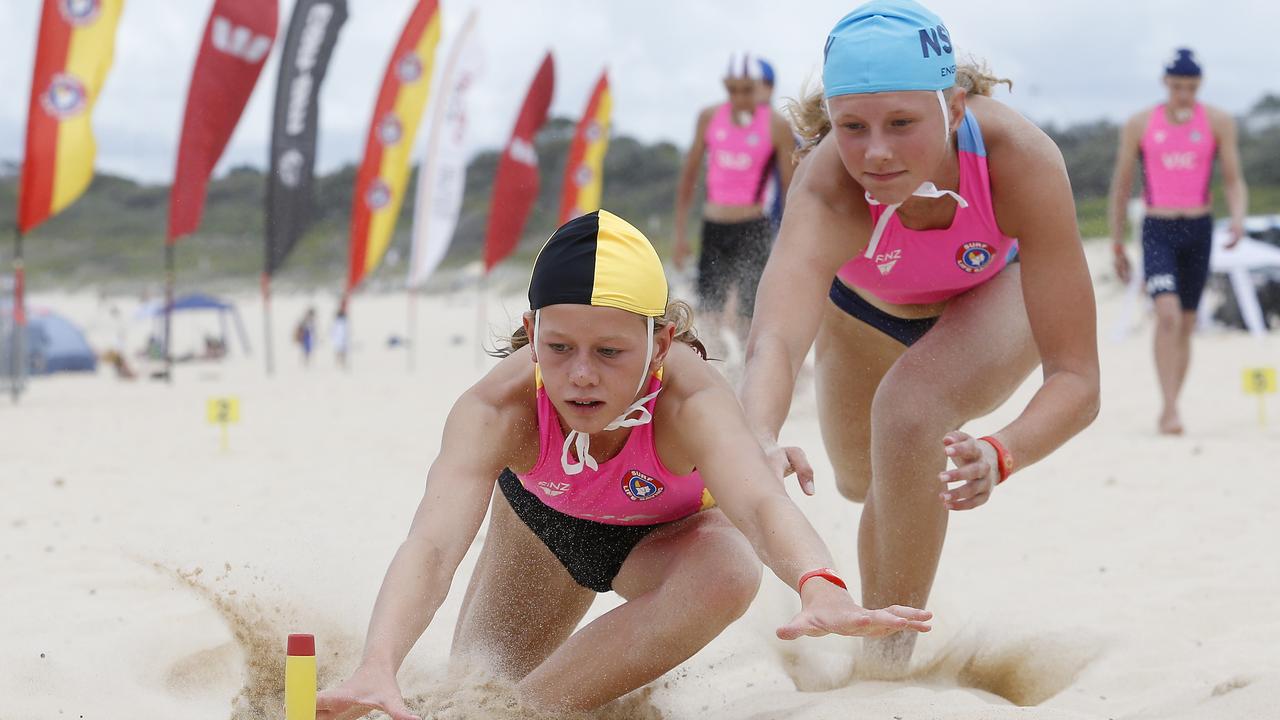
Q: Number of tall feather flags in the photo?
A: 7